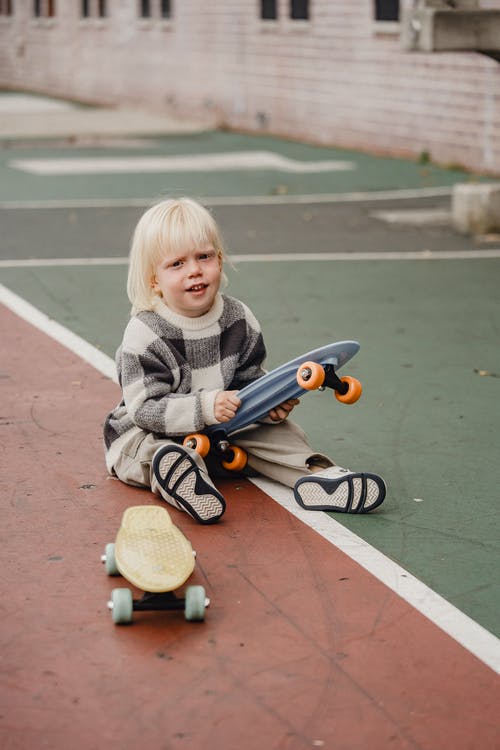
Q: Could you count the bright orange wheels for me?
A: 4